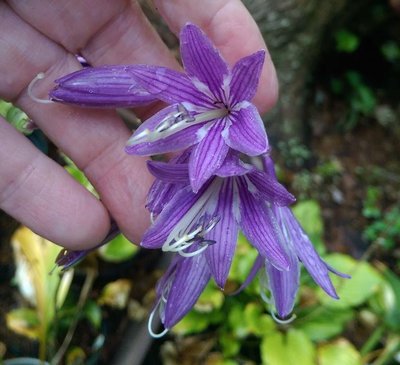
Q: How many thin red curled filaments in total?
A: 0